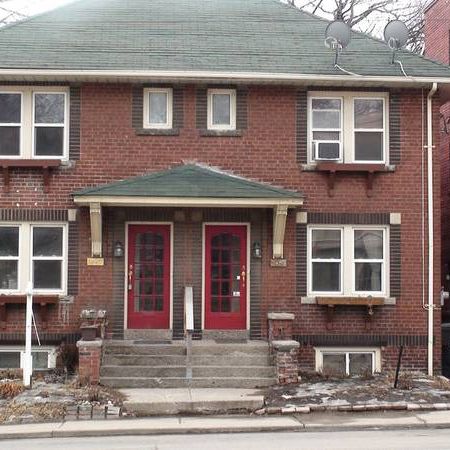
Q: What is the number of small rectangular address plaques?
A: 2